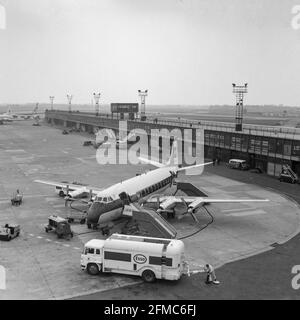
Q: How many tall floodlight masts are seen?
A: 5